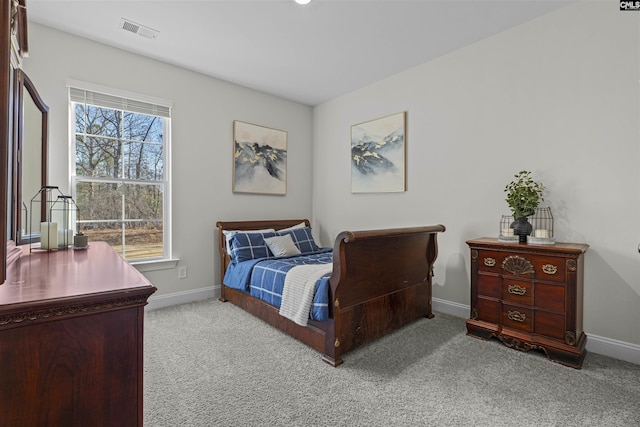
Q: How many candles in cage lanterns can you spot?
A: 4